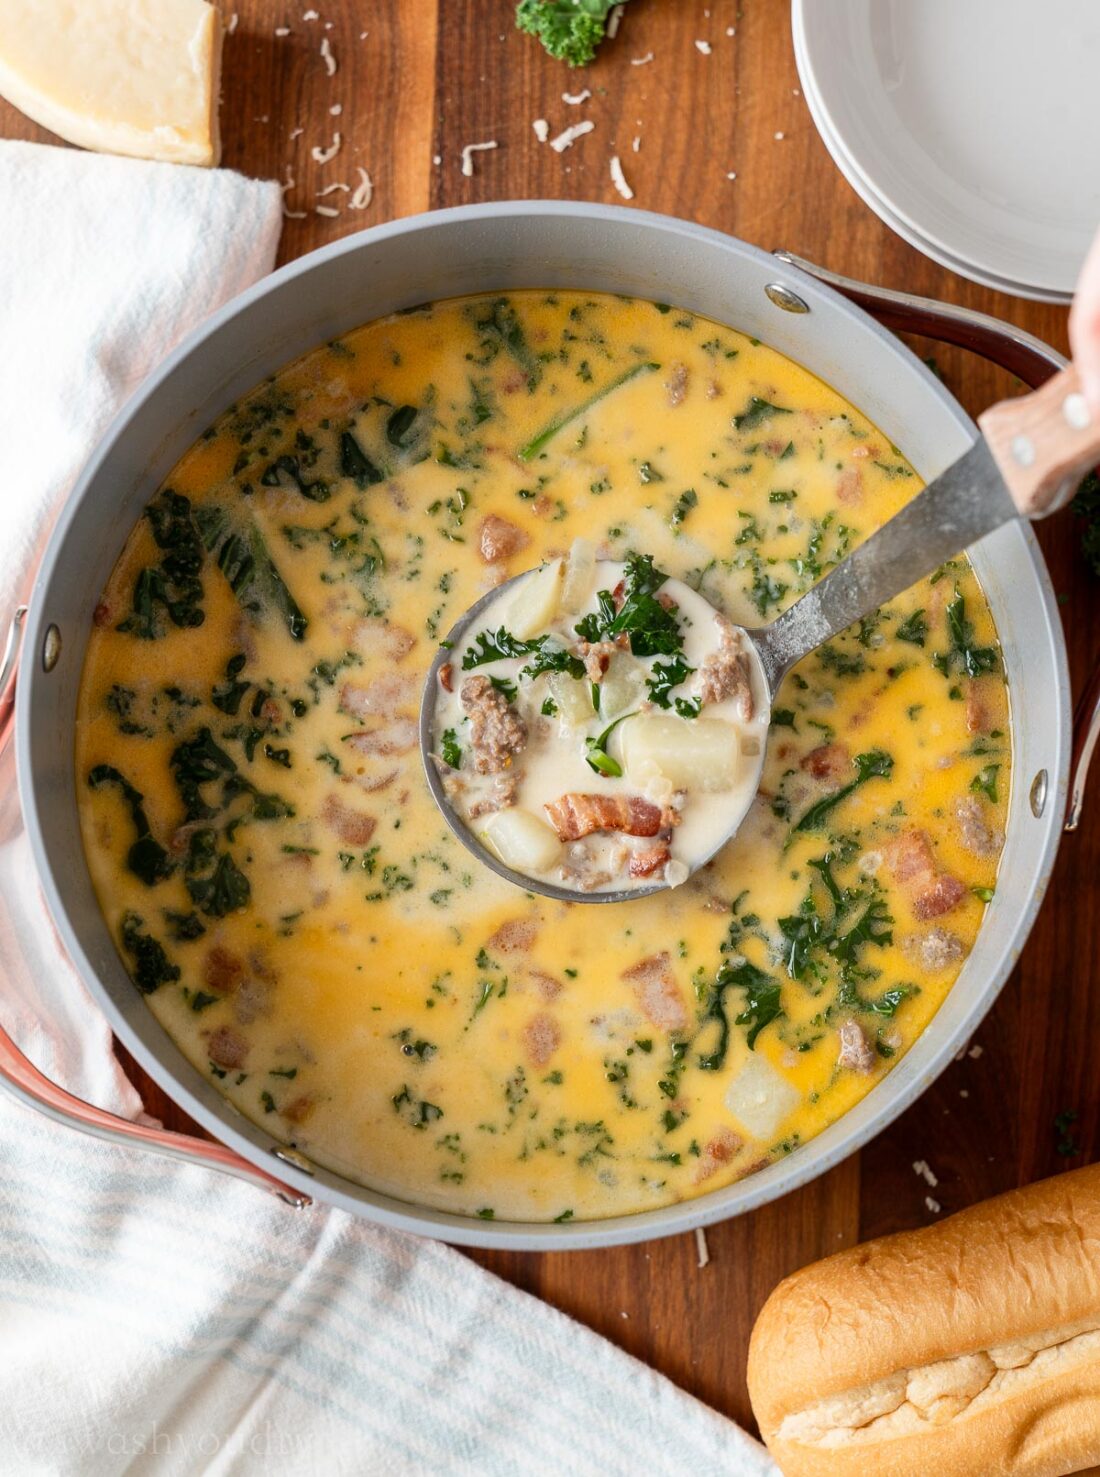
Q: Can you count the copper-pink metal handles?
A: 2